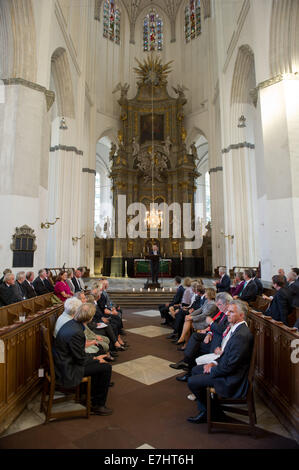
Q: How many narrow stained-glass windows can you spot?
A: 3